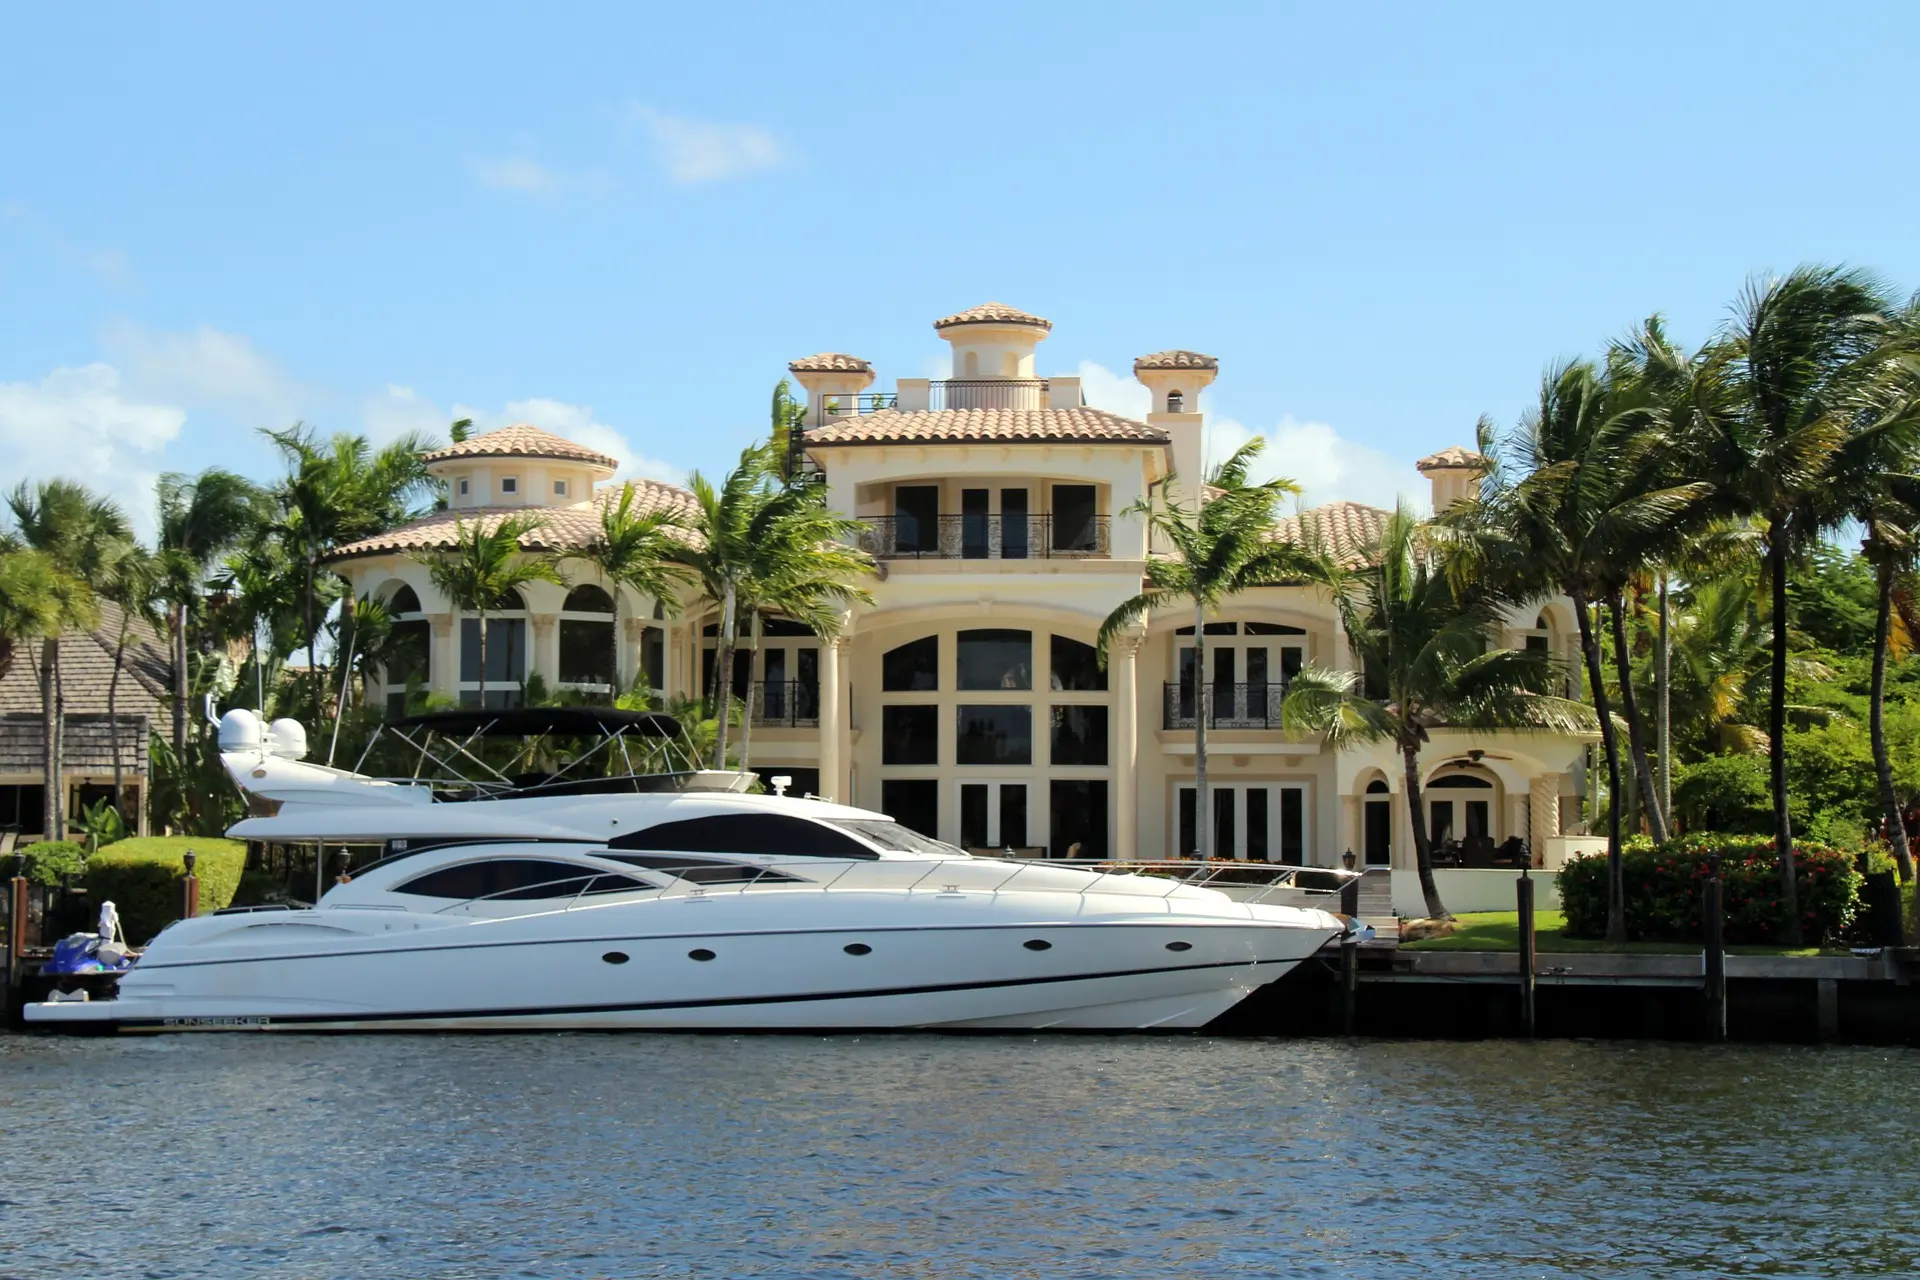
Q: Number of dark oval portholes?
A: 5